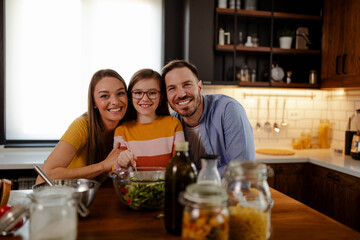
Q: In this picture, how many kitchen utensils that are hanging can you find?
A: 4